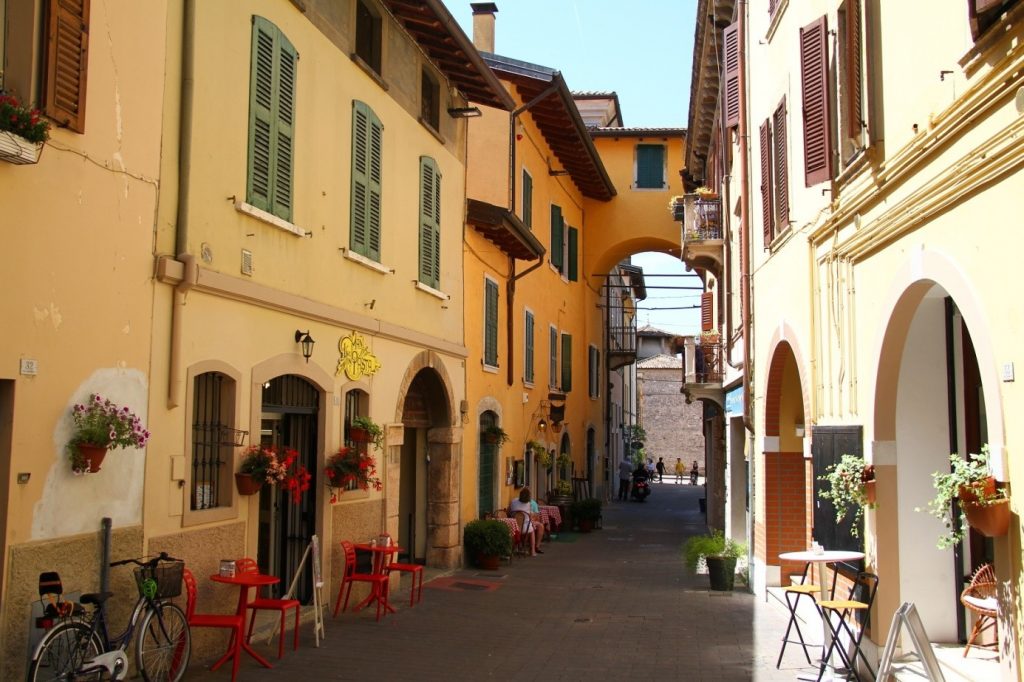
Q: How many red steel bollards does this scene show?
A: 0